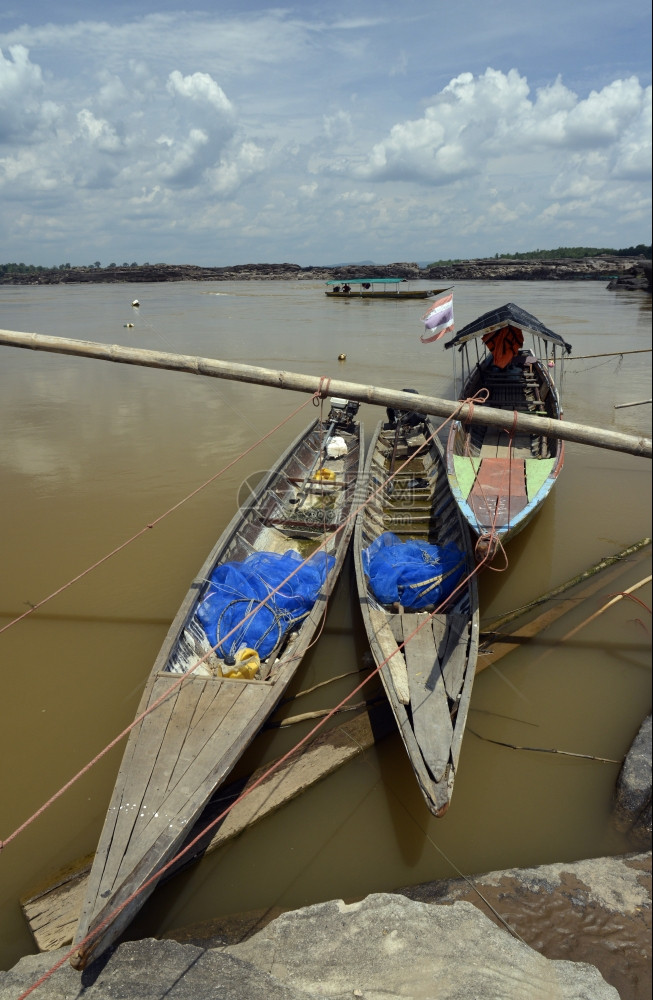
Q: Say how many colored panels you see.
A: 3